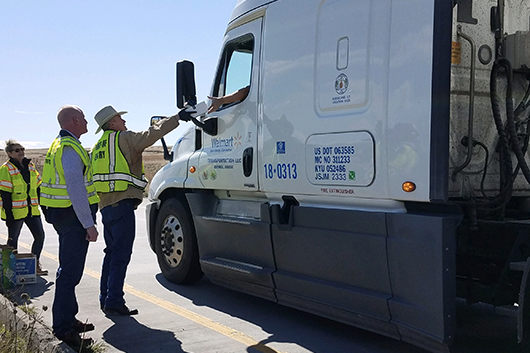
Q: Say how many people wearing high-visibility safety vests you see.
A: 3